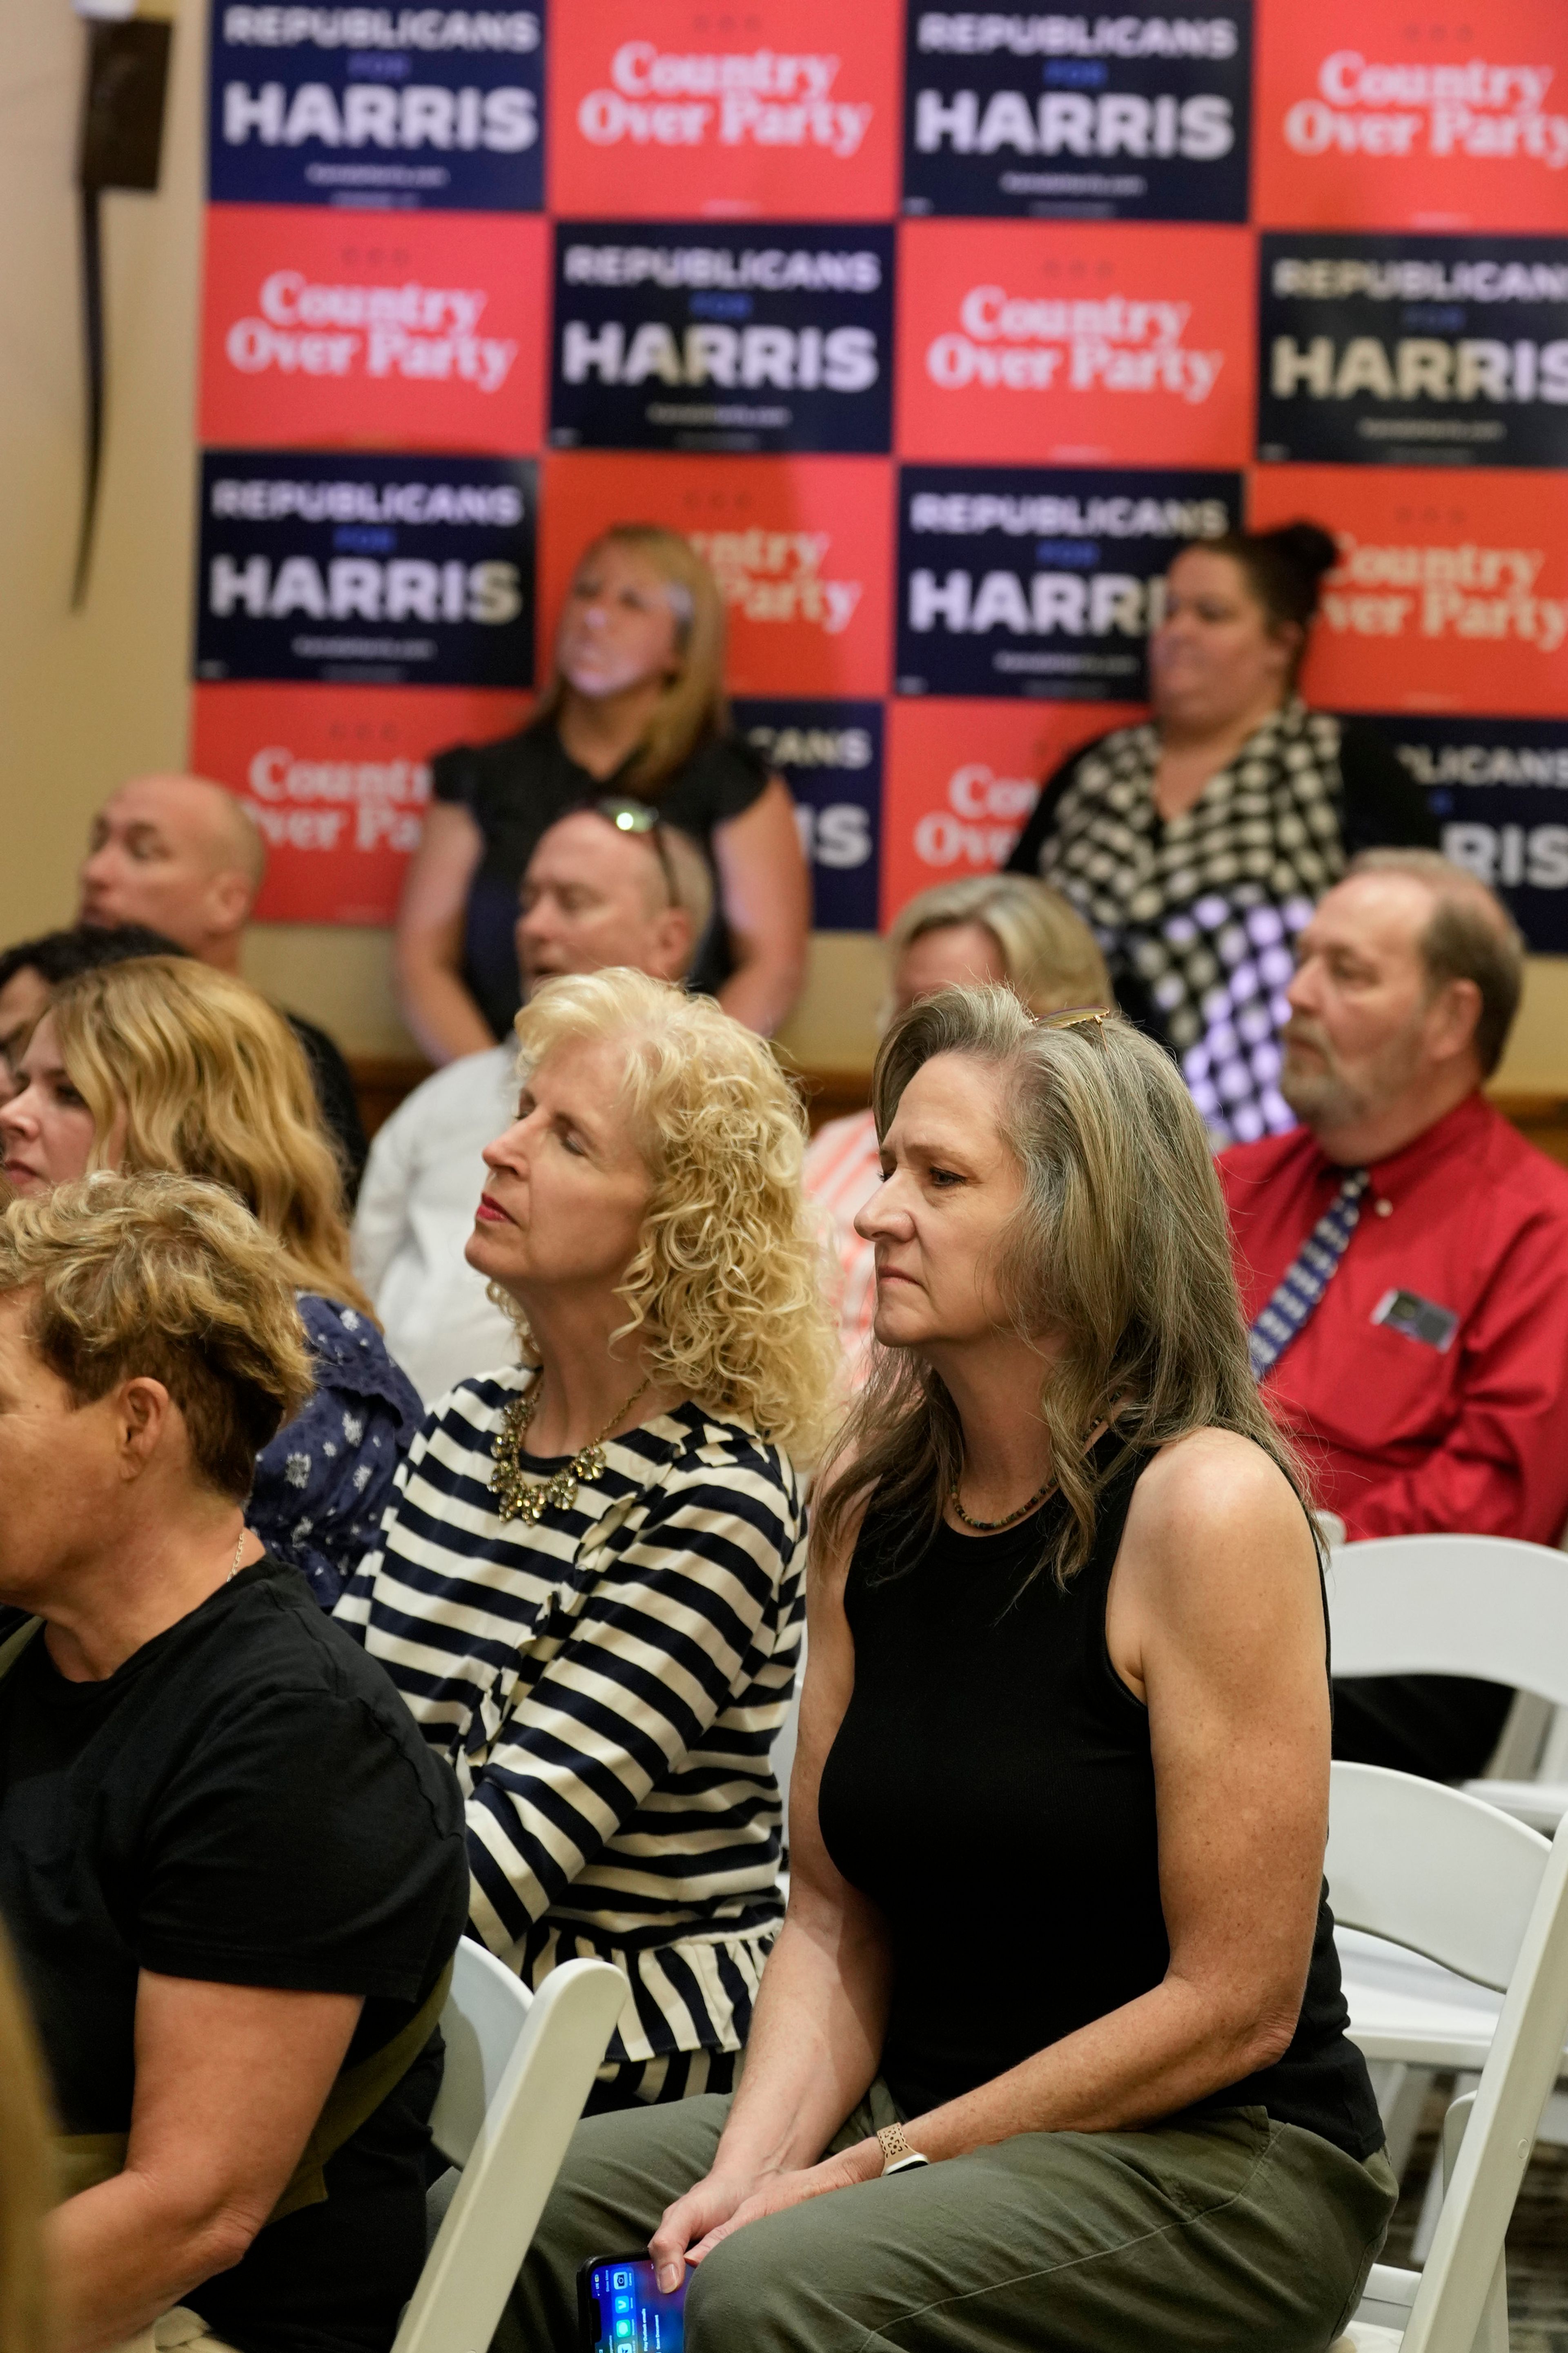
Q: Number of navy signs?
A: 8